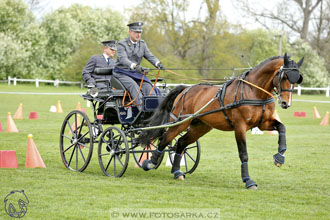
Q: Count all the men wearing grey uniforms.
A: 2